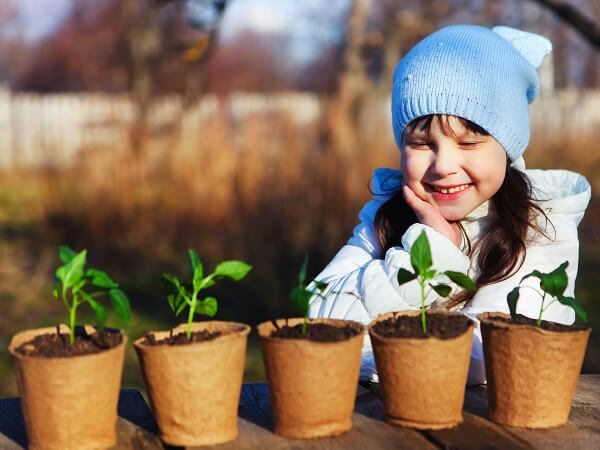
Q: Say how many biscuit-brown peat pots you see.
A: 5